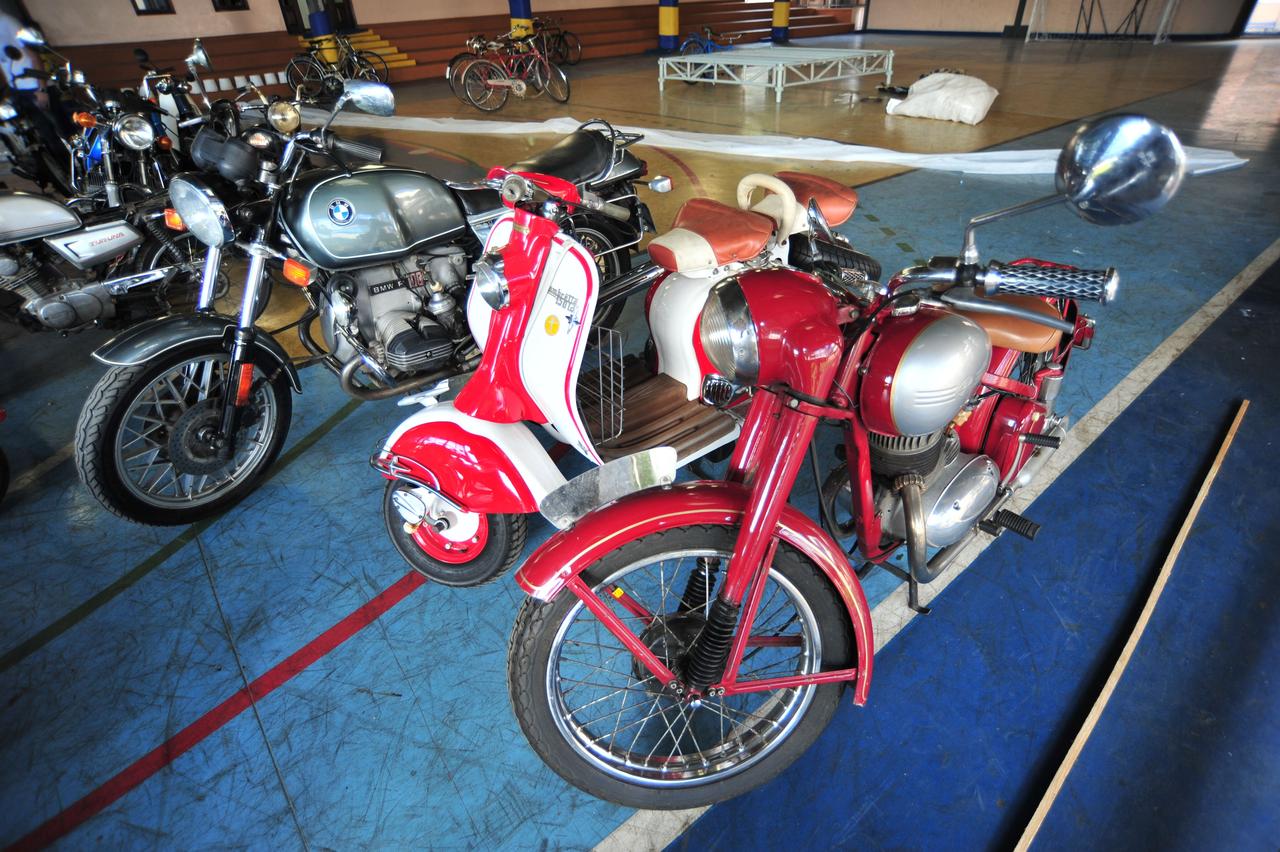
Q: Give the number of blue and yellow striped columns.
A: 4